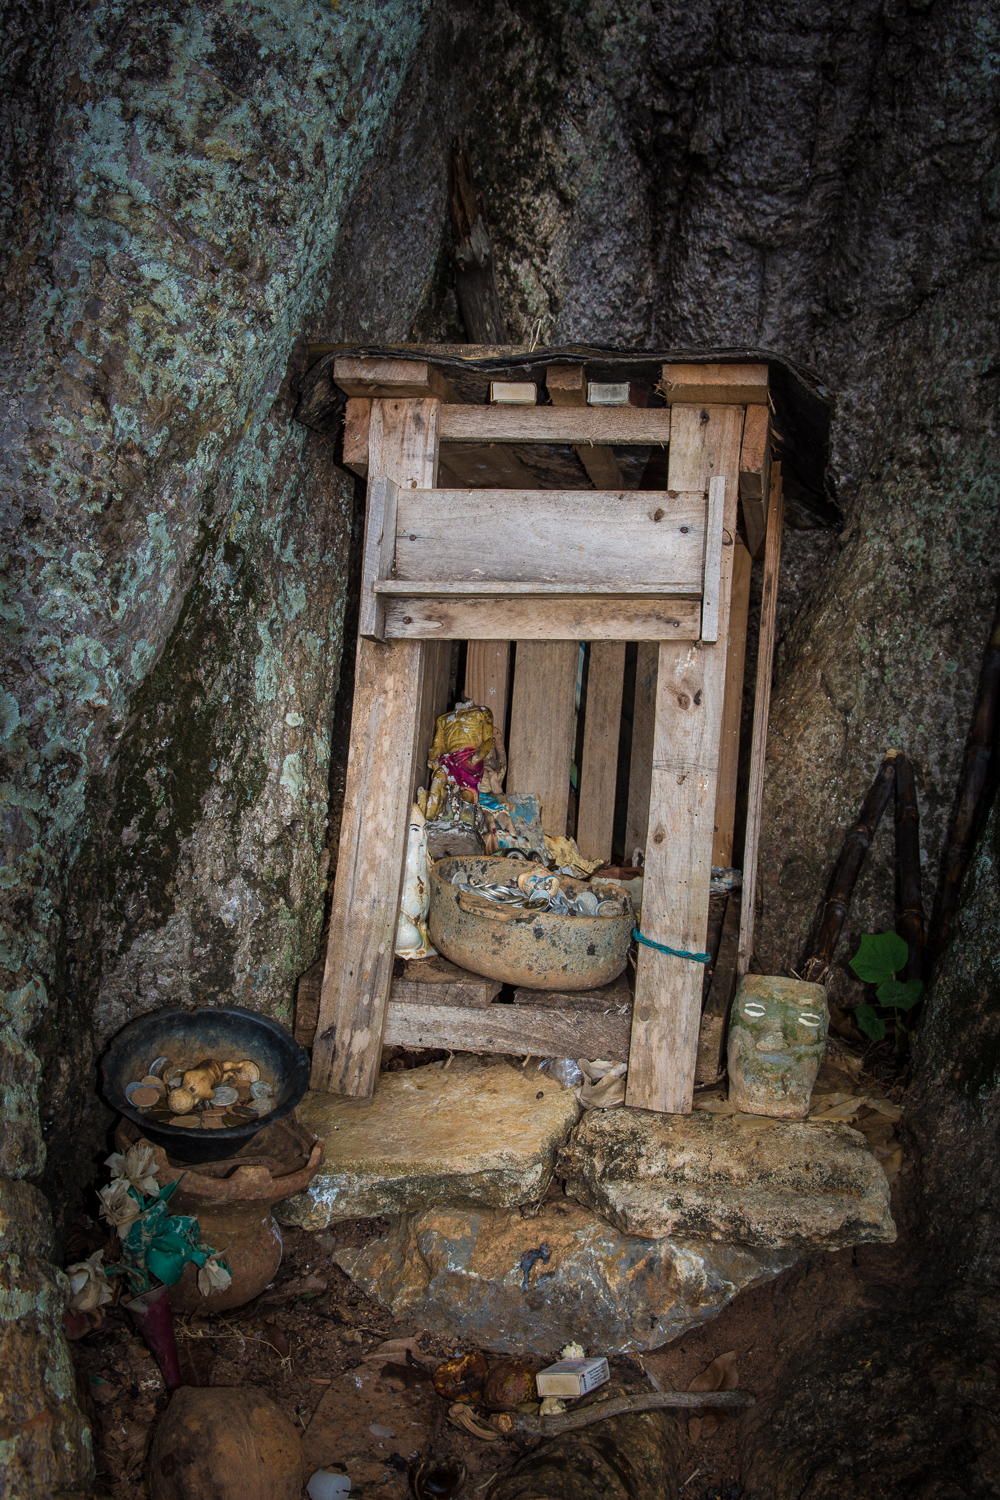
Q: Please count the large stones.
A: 3